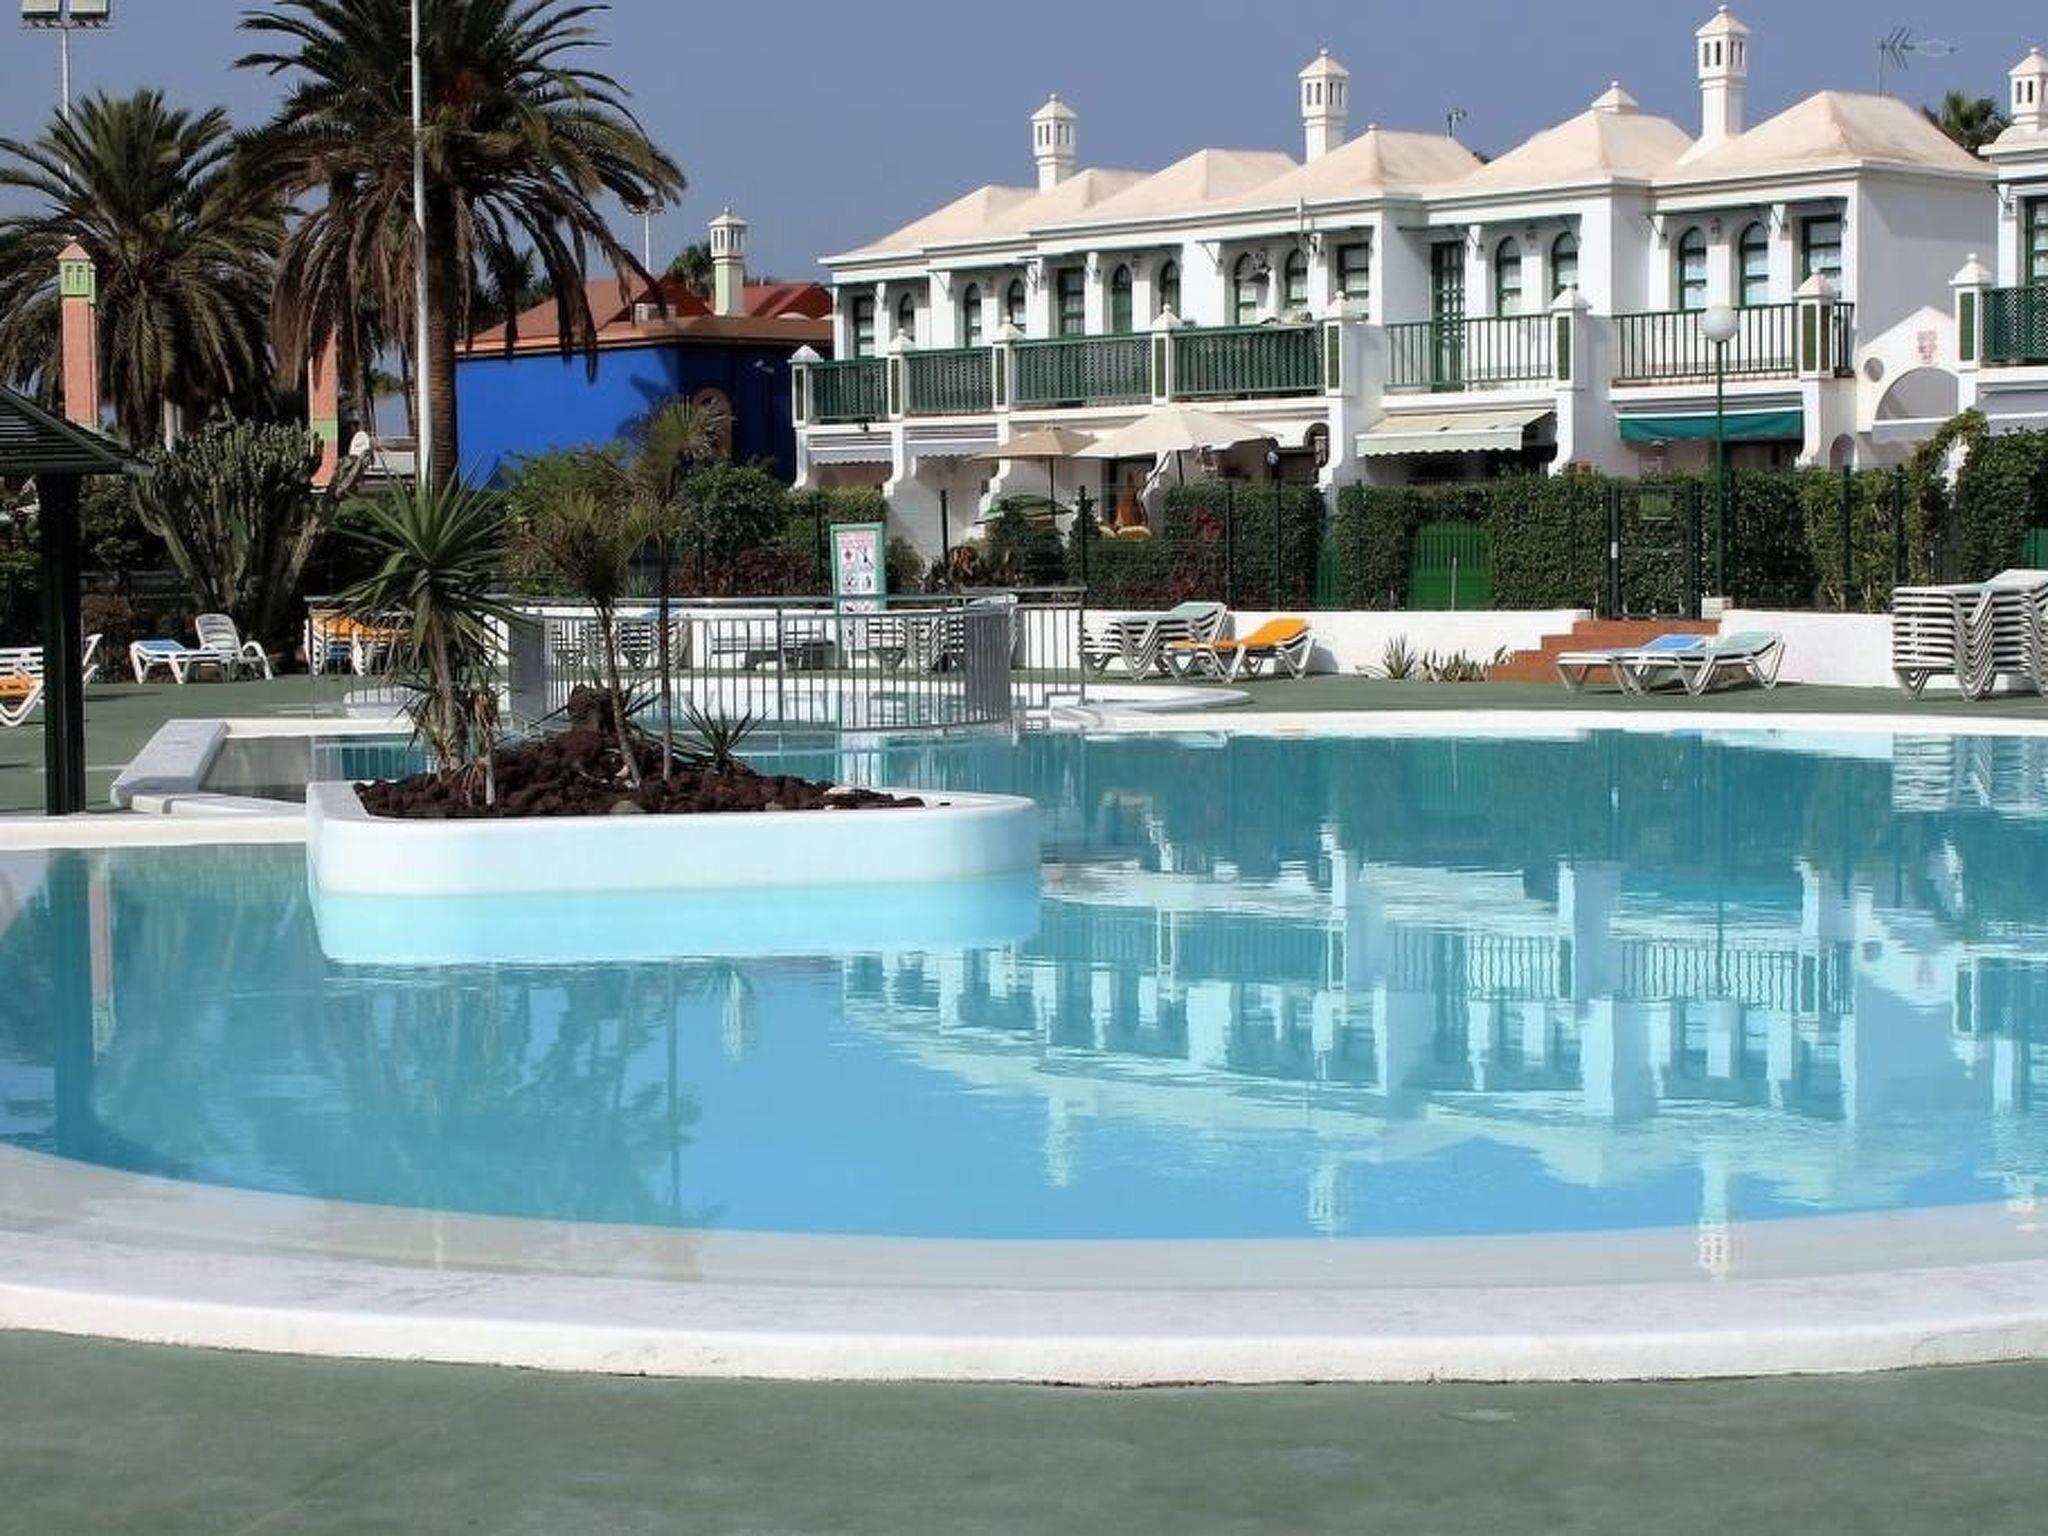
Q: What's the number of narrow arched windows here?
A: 11